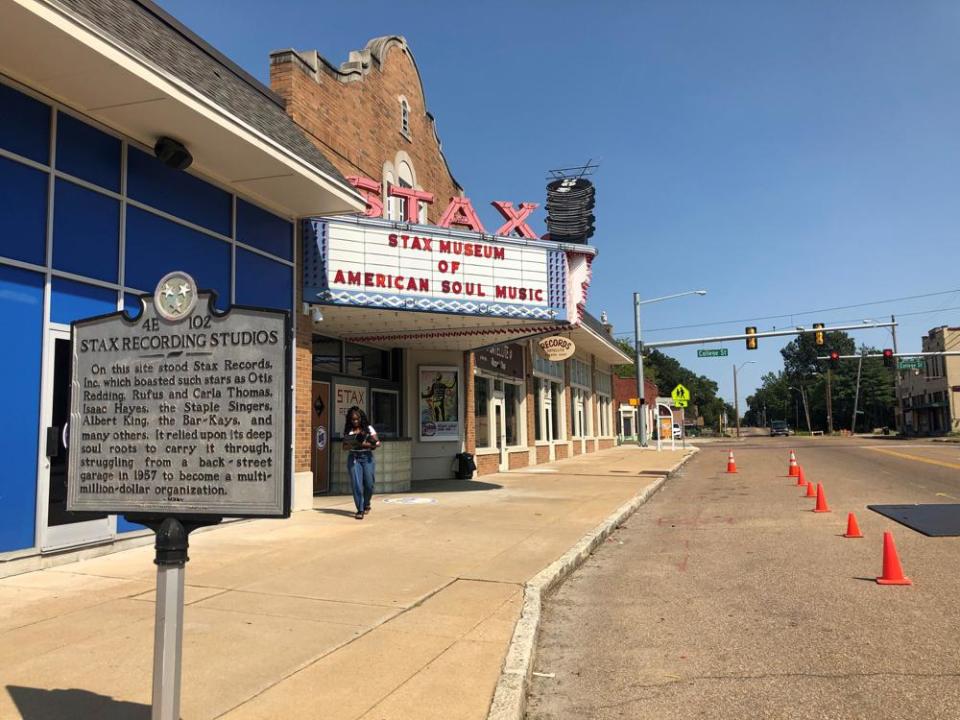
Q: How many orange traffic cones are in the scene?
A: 7